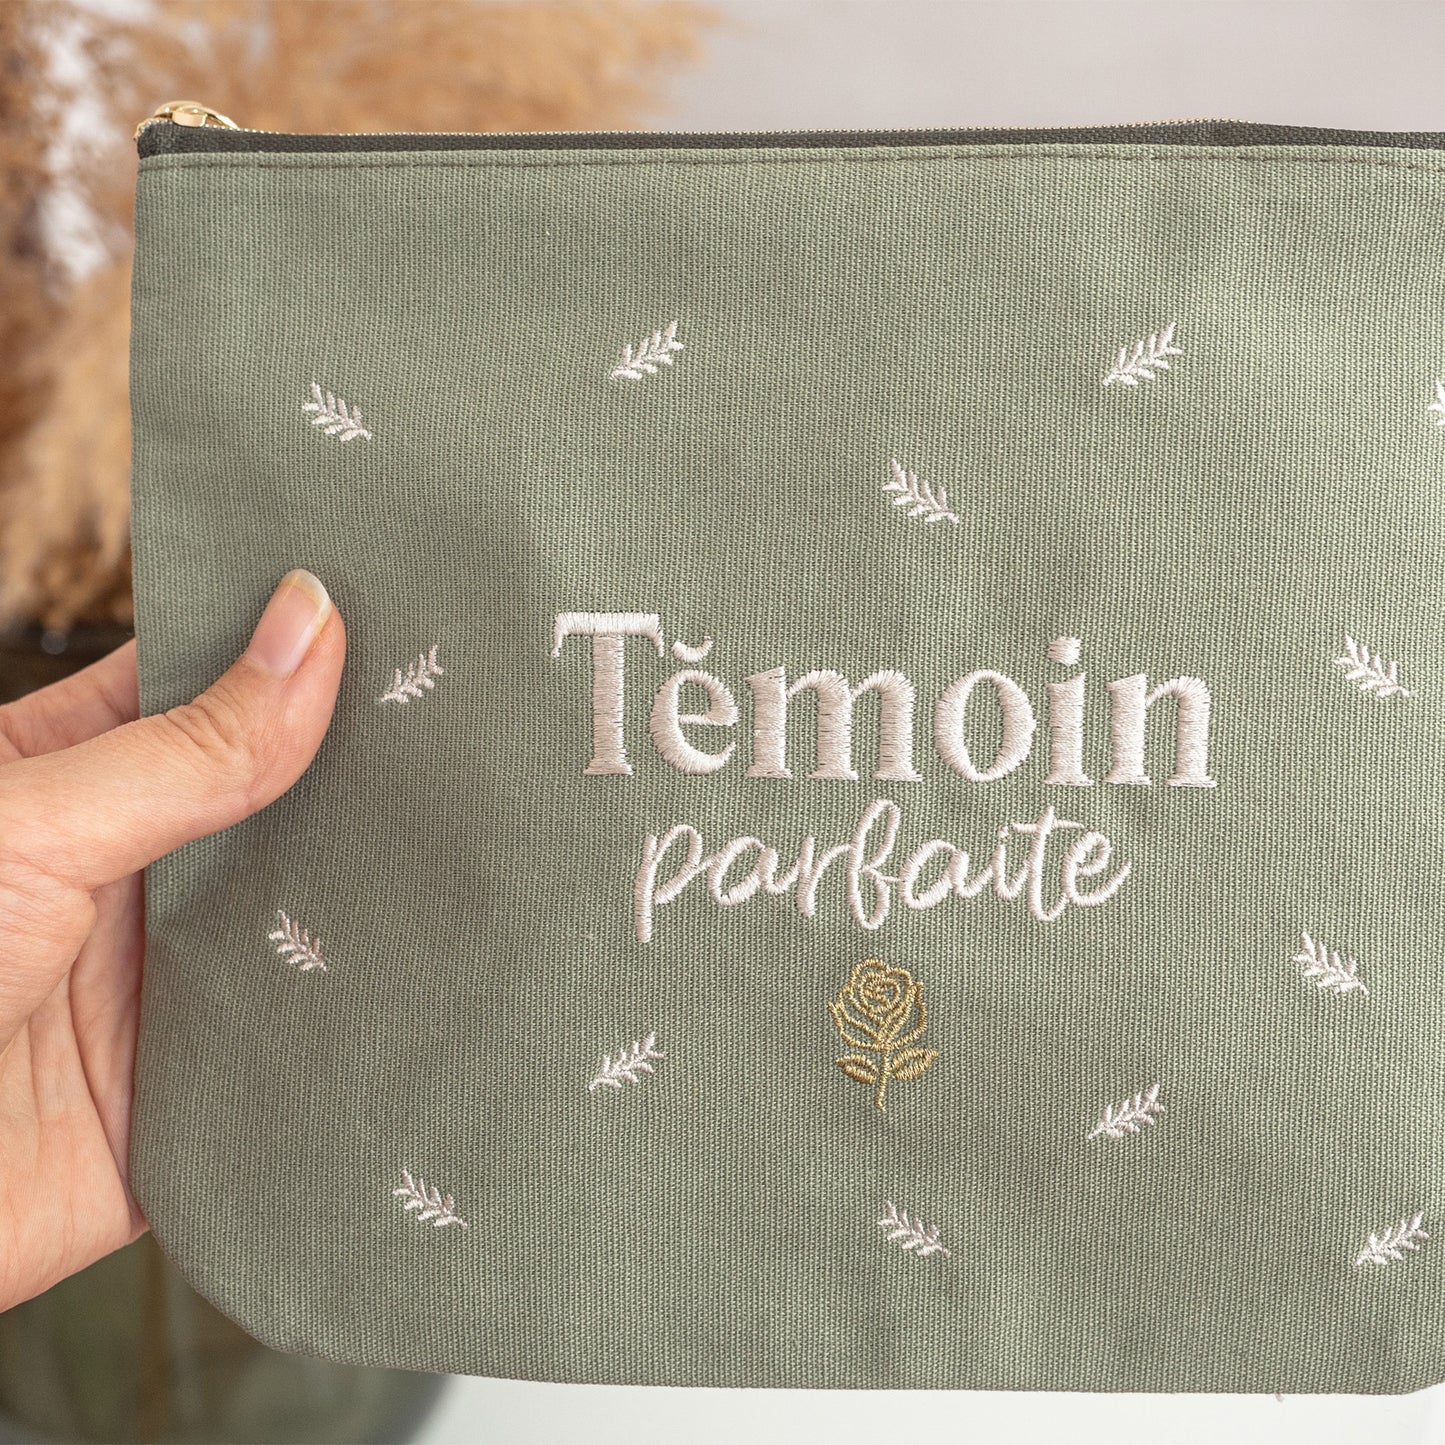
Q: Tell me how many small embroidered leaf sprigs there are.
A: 14